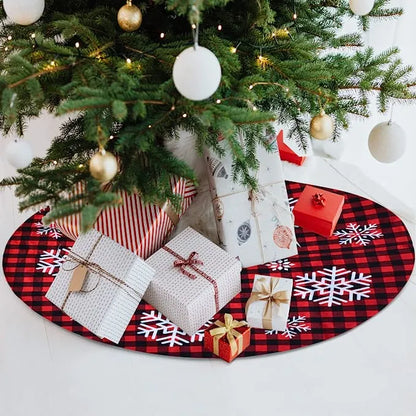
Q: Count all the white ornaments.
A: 5